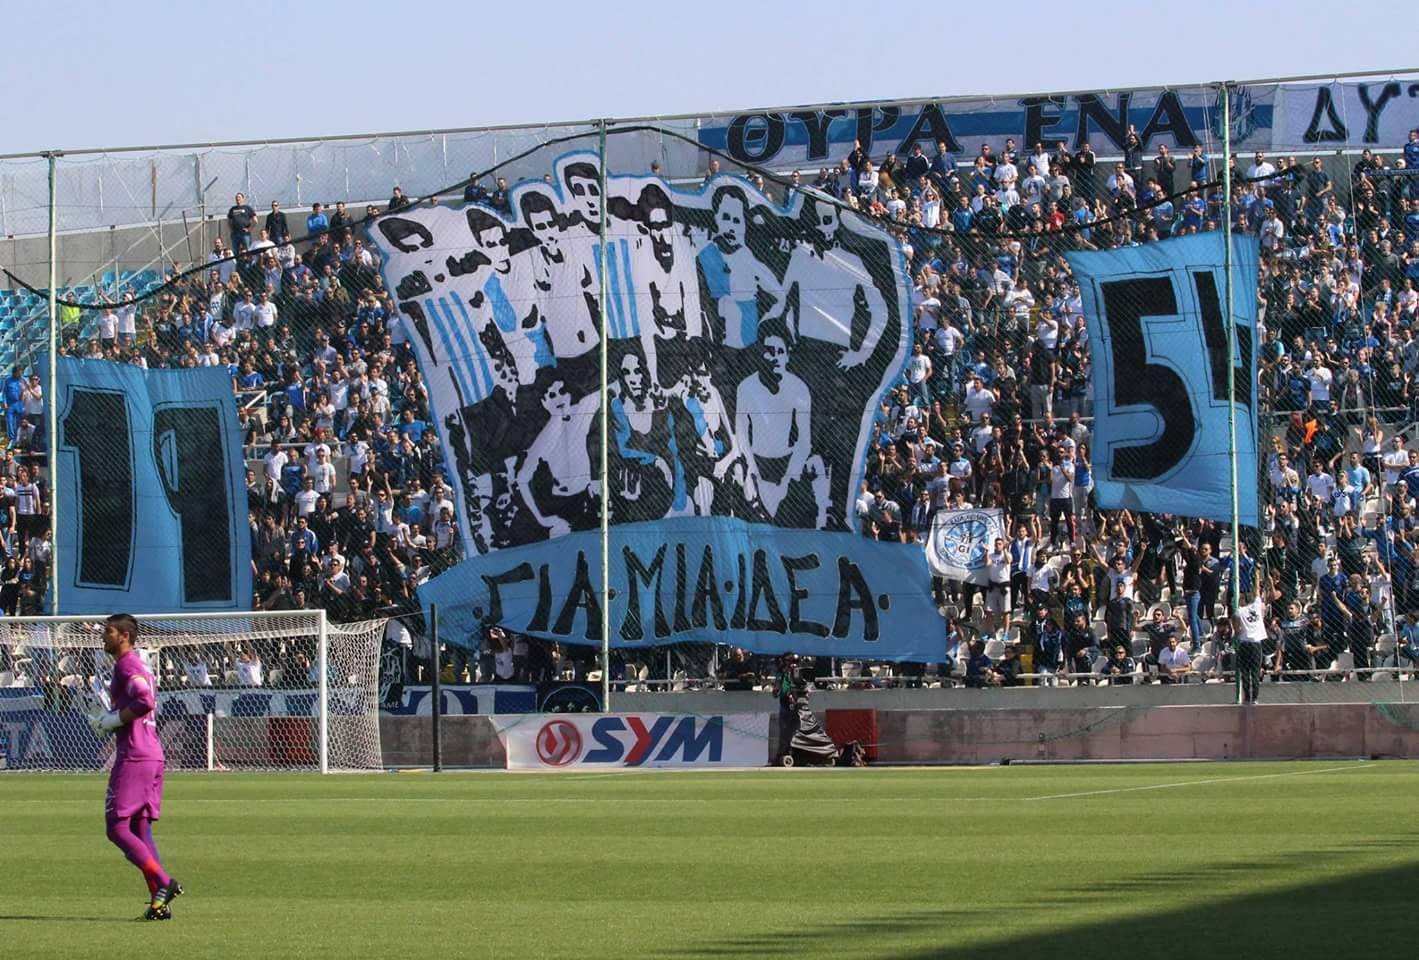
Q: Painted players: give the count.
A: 11